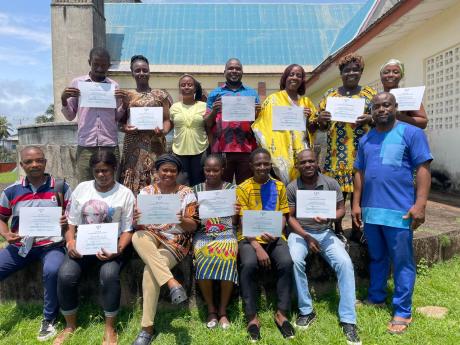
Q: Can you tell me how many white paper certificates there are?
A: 12